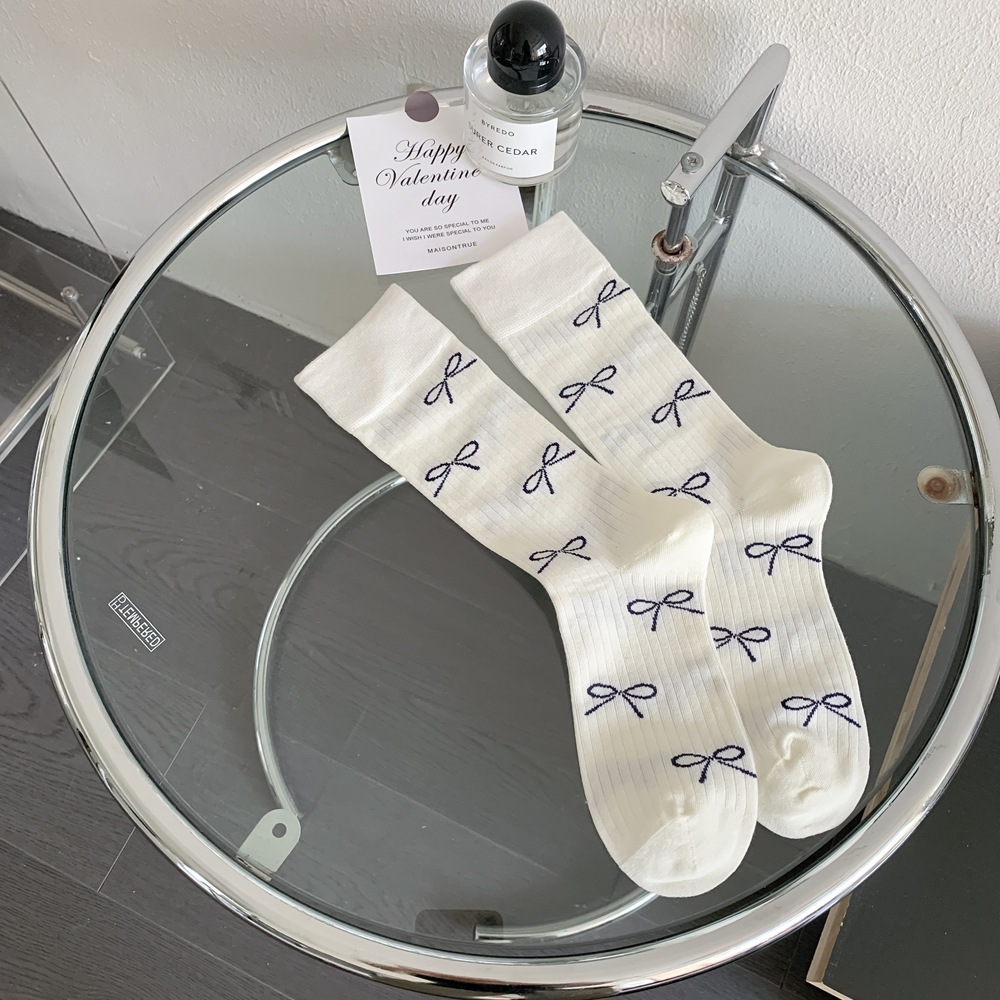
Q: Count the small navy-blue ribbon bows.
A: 14